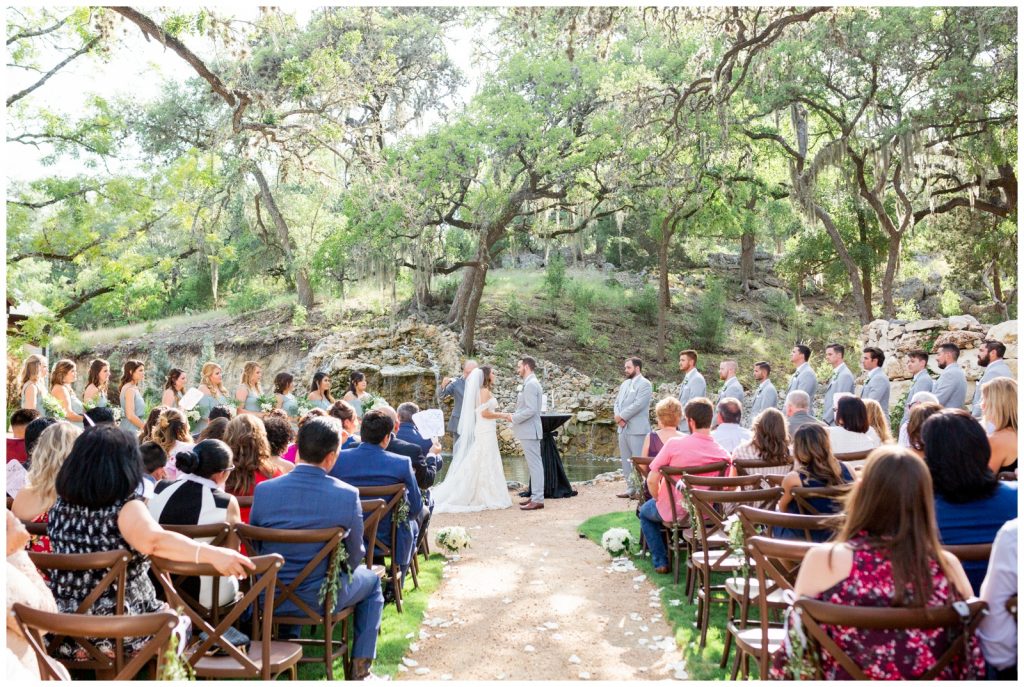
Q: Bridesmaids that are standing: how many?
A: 10